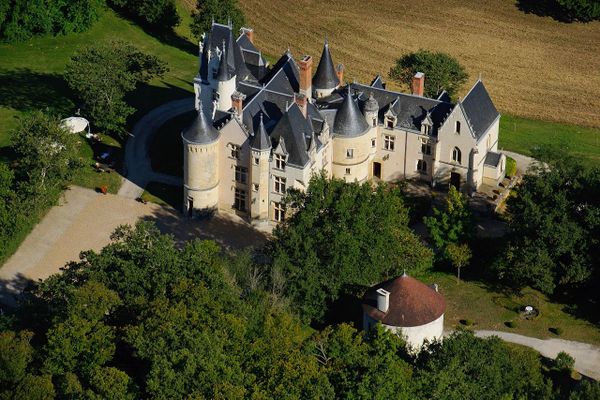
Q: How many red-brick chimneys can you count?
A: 6